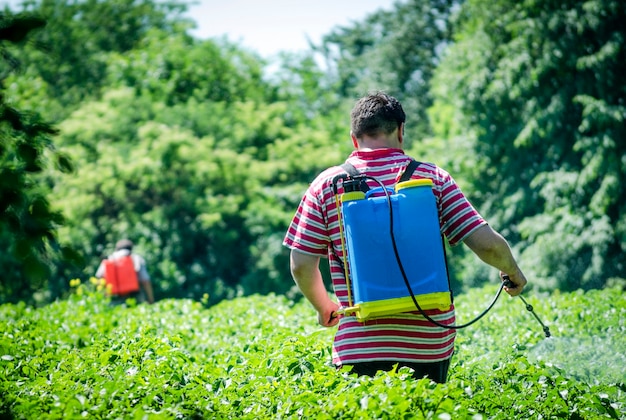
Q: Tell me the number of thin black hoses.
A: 1